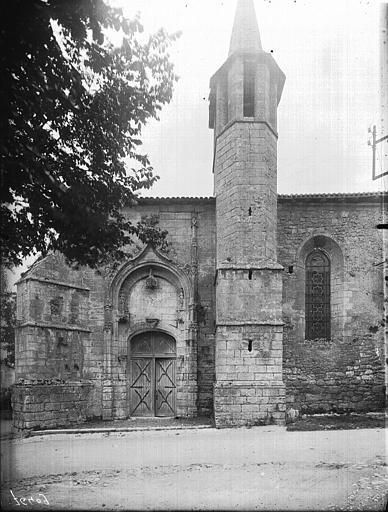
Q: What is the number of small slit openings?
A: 3